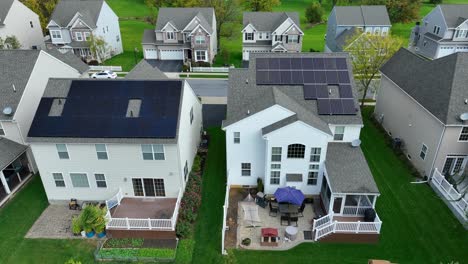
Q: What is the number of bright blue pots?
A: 2